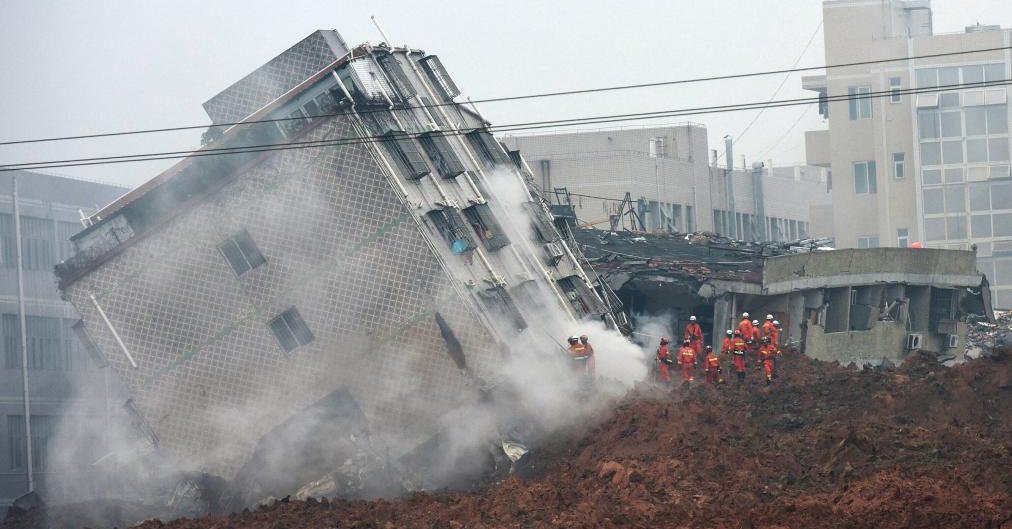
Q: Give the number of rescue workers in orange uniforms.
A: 13